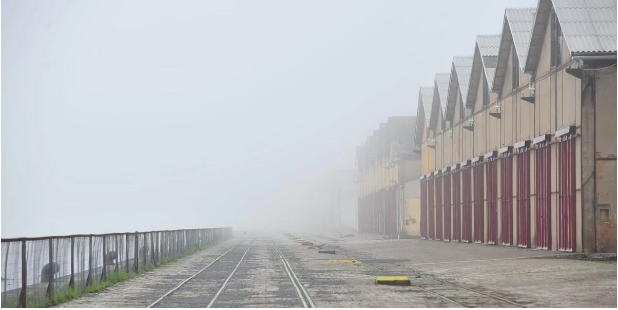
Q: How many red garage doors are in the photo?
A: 12